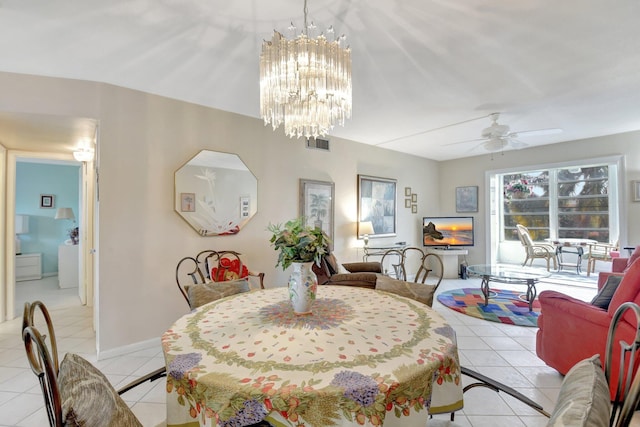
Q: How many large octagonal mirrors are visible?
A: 1